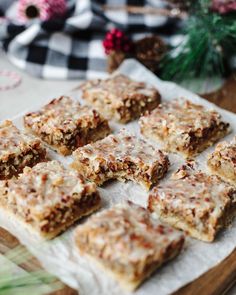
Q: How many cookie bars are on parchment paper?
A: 9